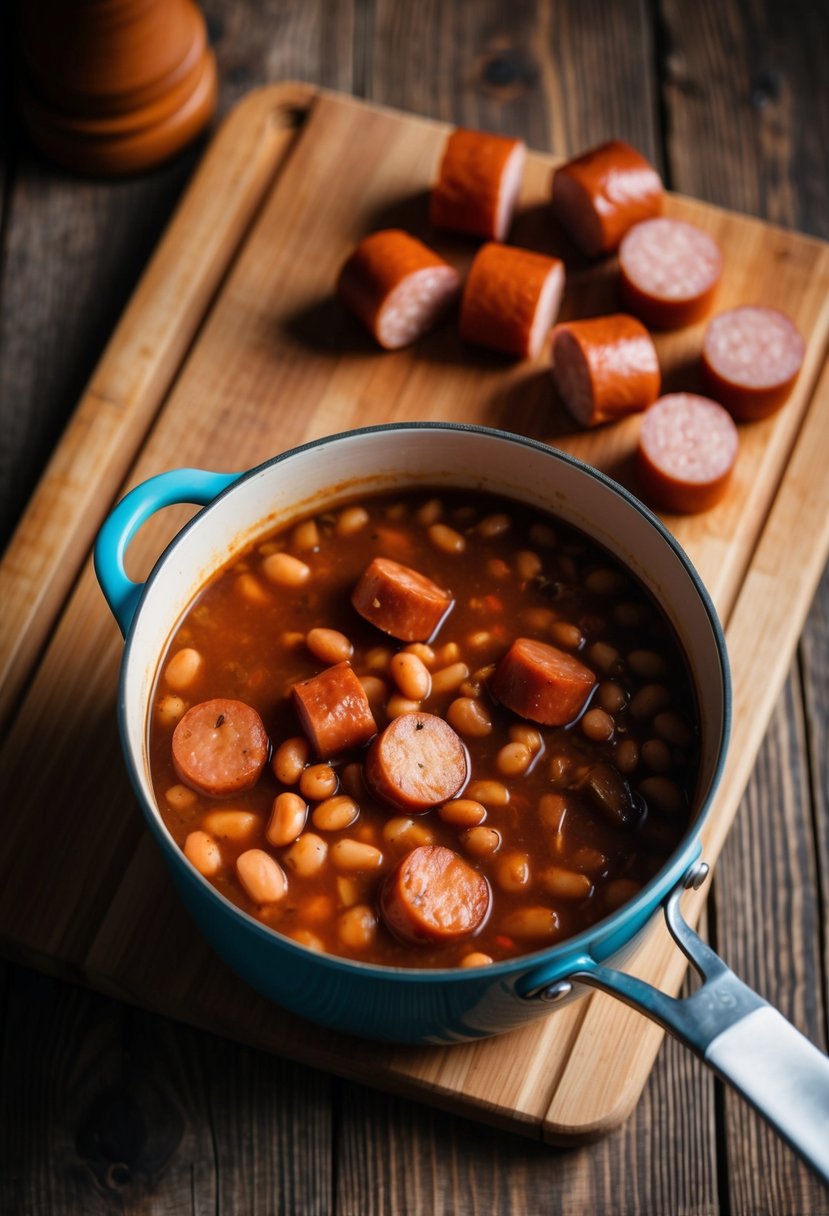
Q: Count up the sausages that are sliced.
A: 14